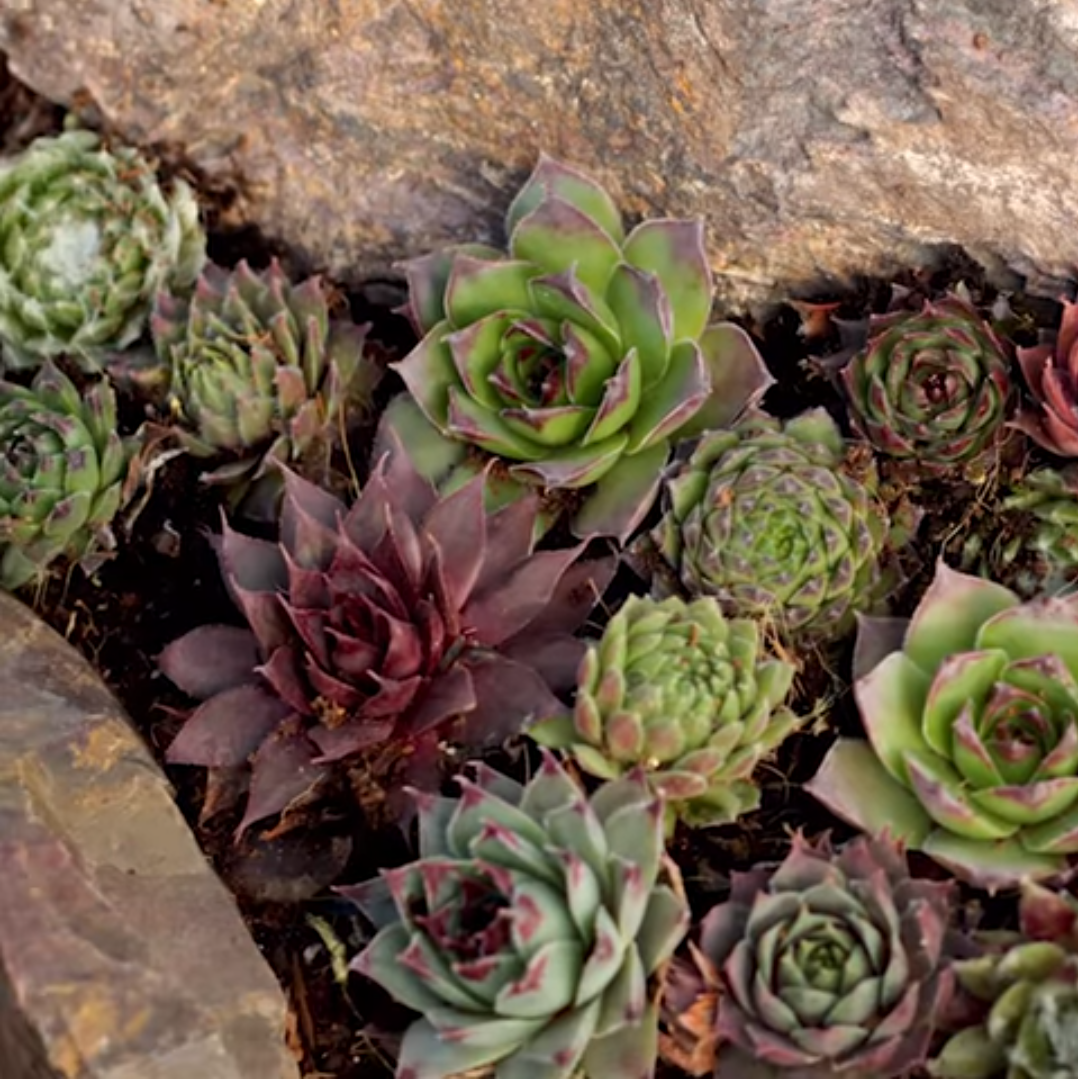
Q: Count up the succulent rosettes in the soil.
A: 14